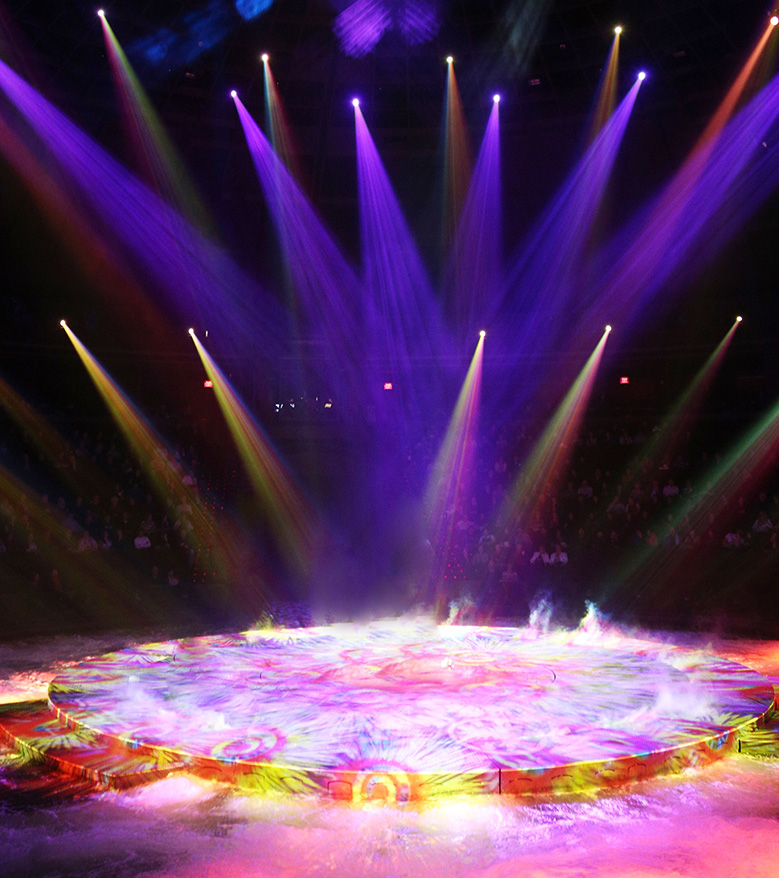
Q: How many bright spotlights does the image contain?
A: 14